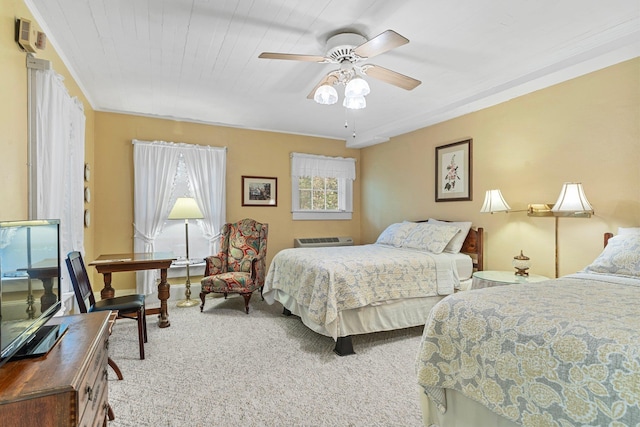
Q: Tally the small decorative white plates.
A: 3